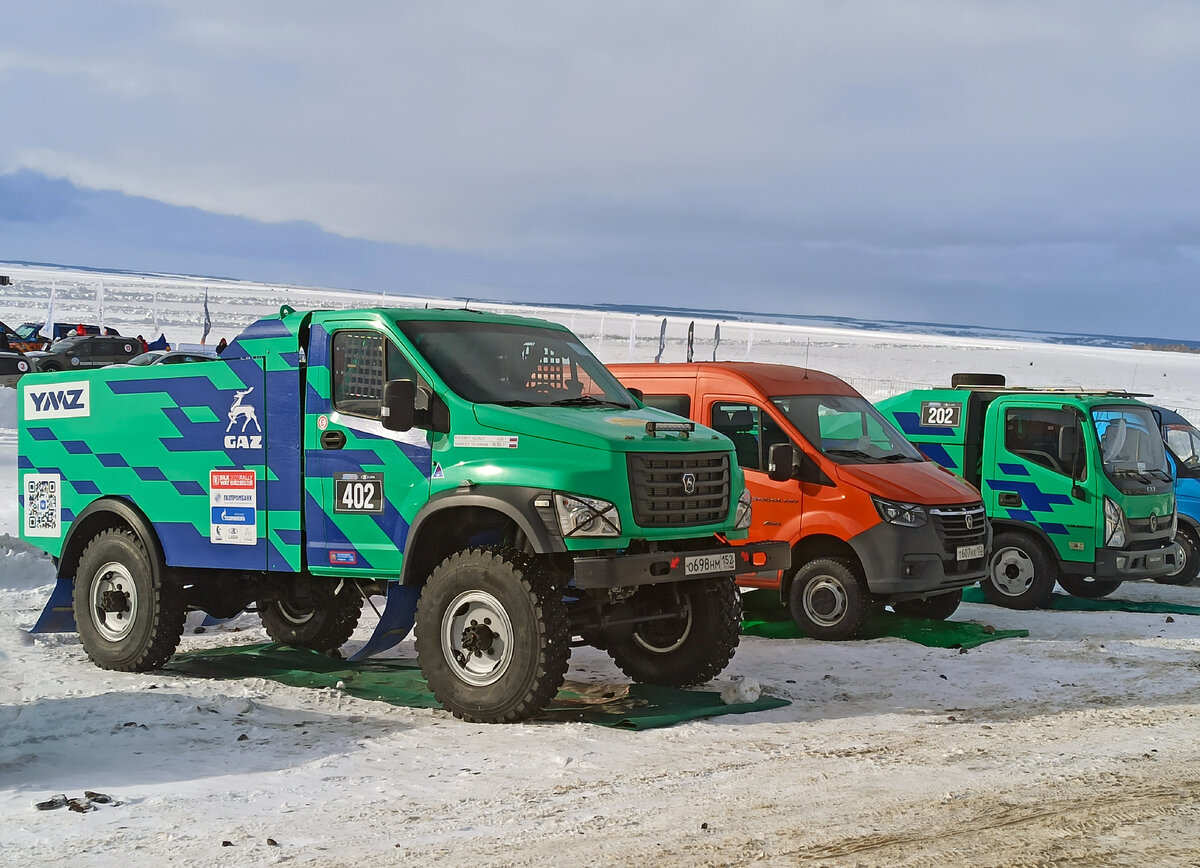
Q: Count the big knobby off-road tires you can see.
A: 4